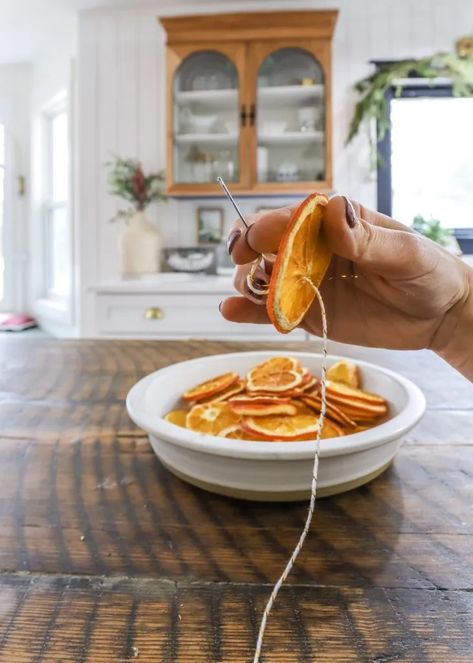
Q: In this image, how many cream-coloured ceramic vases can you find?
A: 1